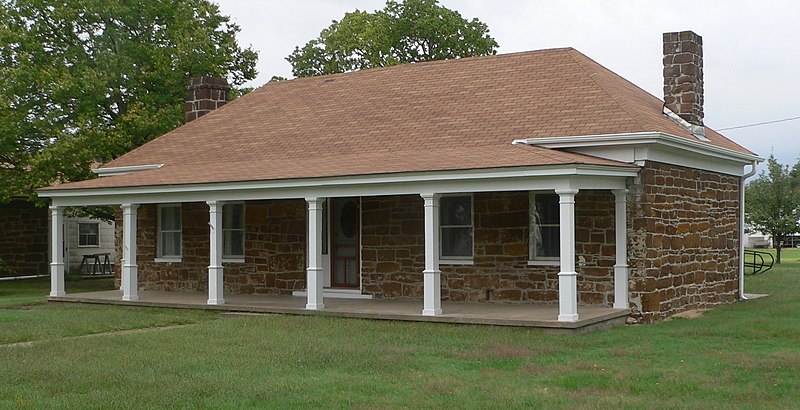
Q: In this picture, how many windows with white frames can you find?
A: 5